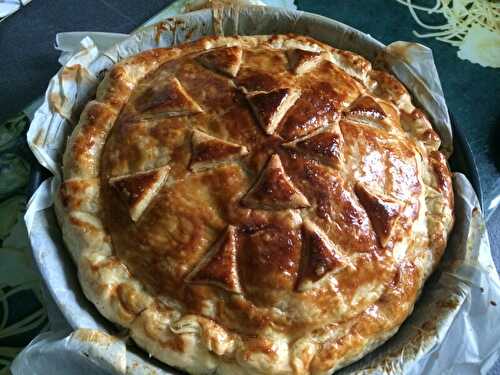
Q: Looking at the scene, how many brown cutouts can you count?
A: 12